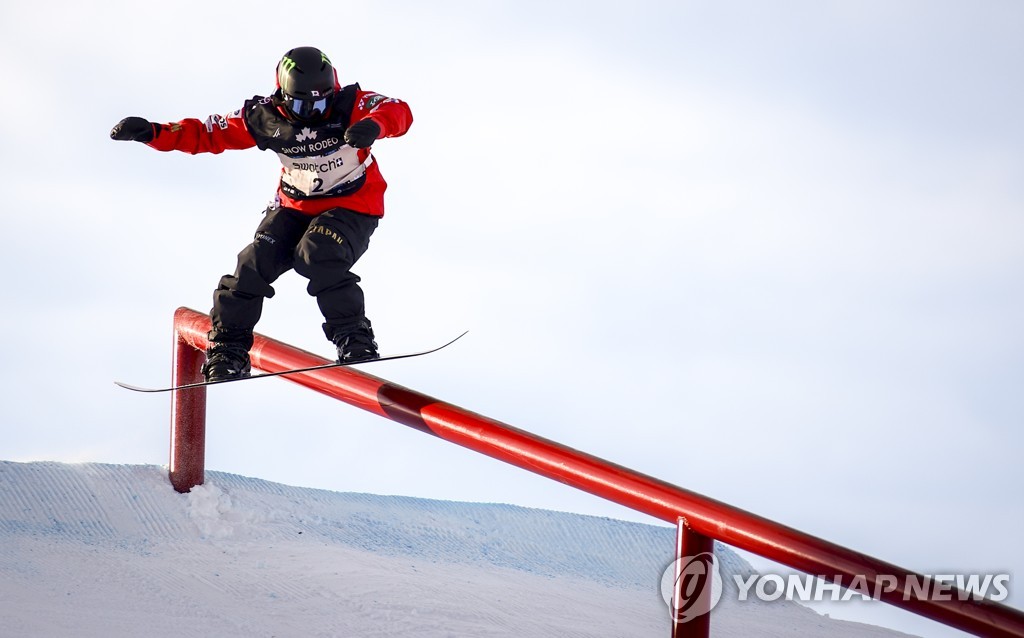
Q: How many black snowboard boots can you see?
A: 2